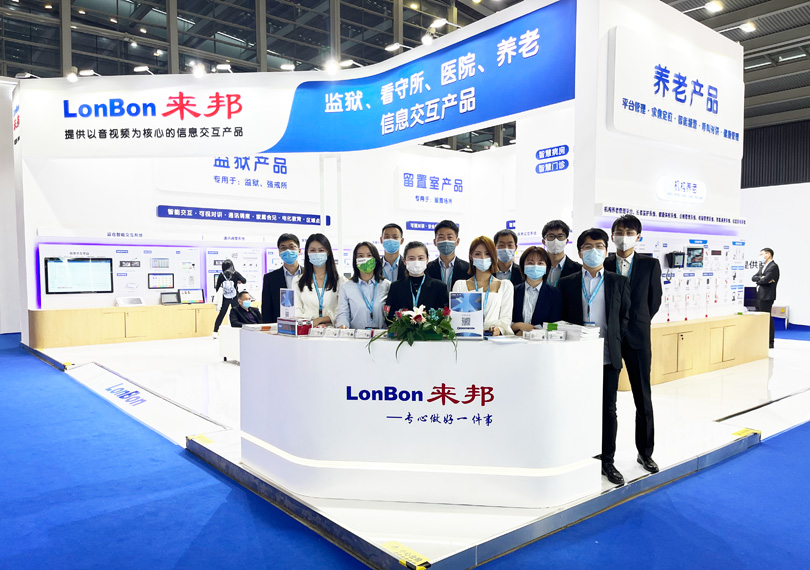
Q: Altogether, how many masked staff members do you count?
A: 12